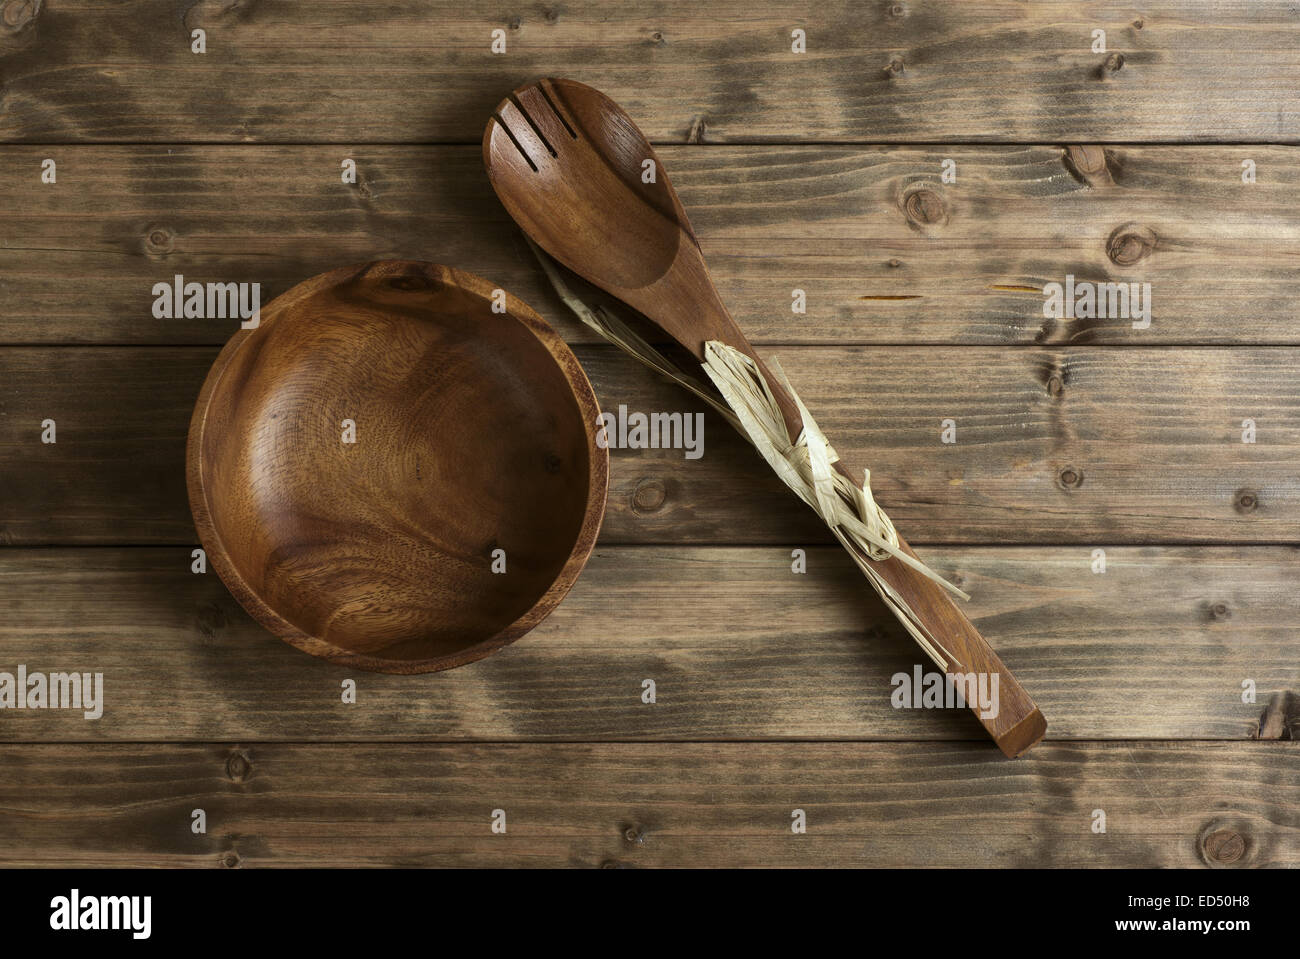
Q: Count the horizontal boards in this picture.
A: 5